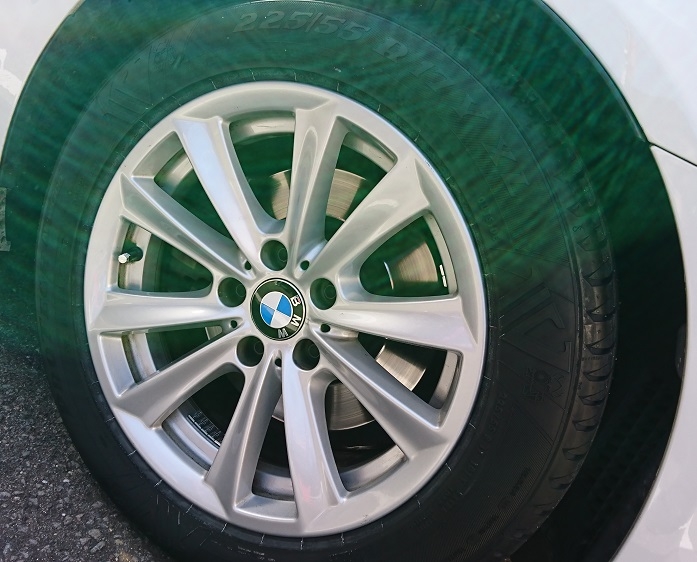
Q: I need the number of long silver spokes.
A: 10